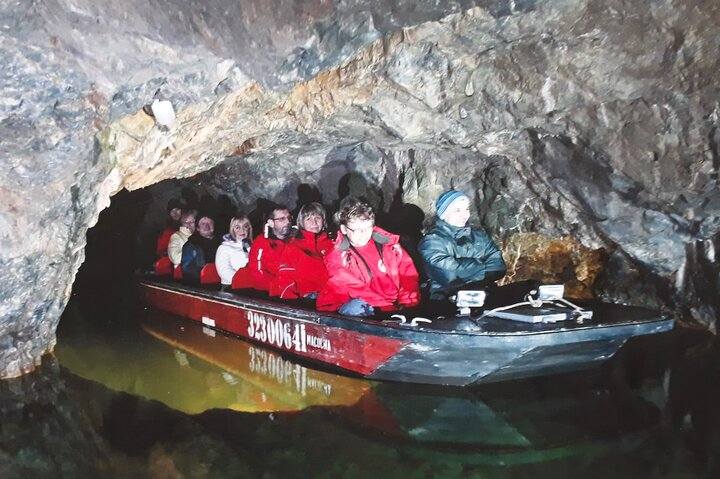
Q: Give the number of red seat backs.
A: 4